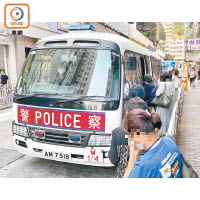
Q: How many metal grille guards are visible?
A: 2